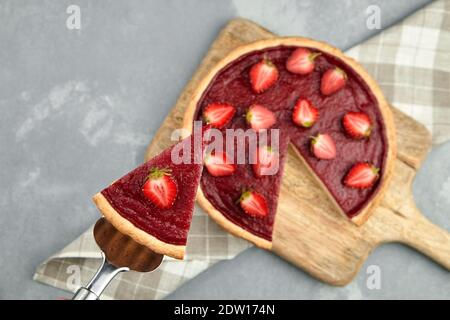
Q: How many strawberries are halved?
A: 13